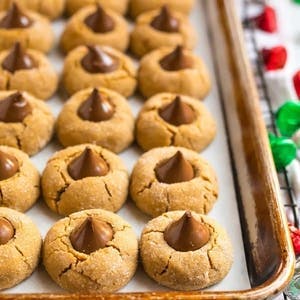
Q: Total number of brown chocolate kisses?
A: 15